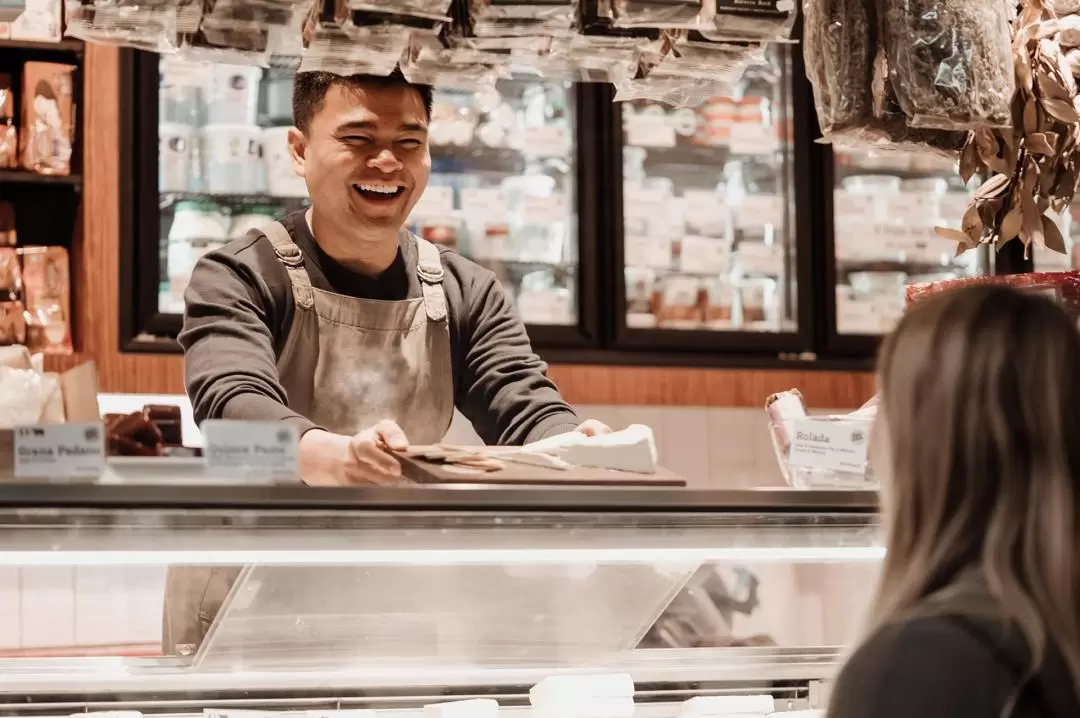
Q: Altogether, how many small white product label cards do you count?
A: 3